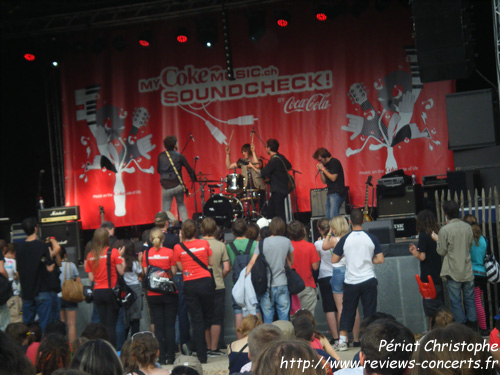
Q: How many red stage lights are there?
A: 5